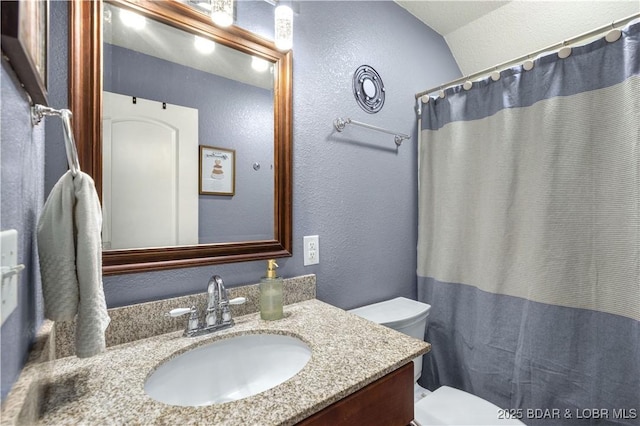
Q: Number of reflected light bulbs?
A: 3